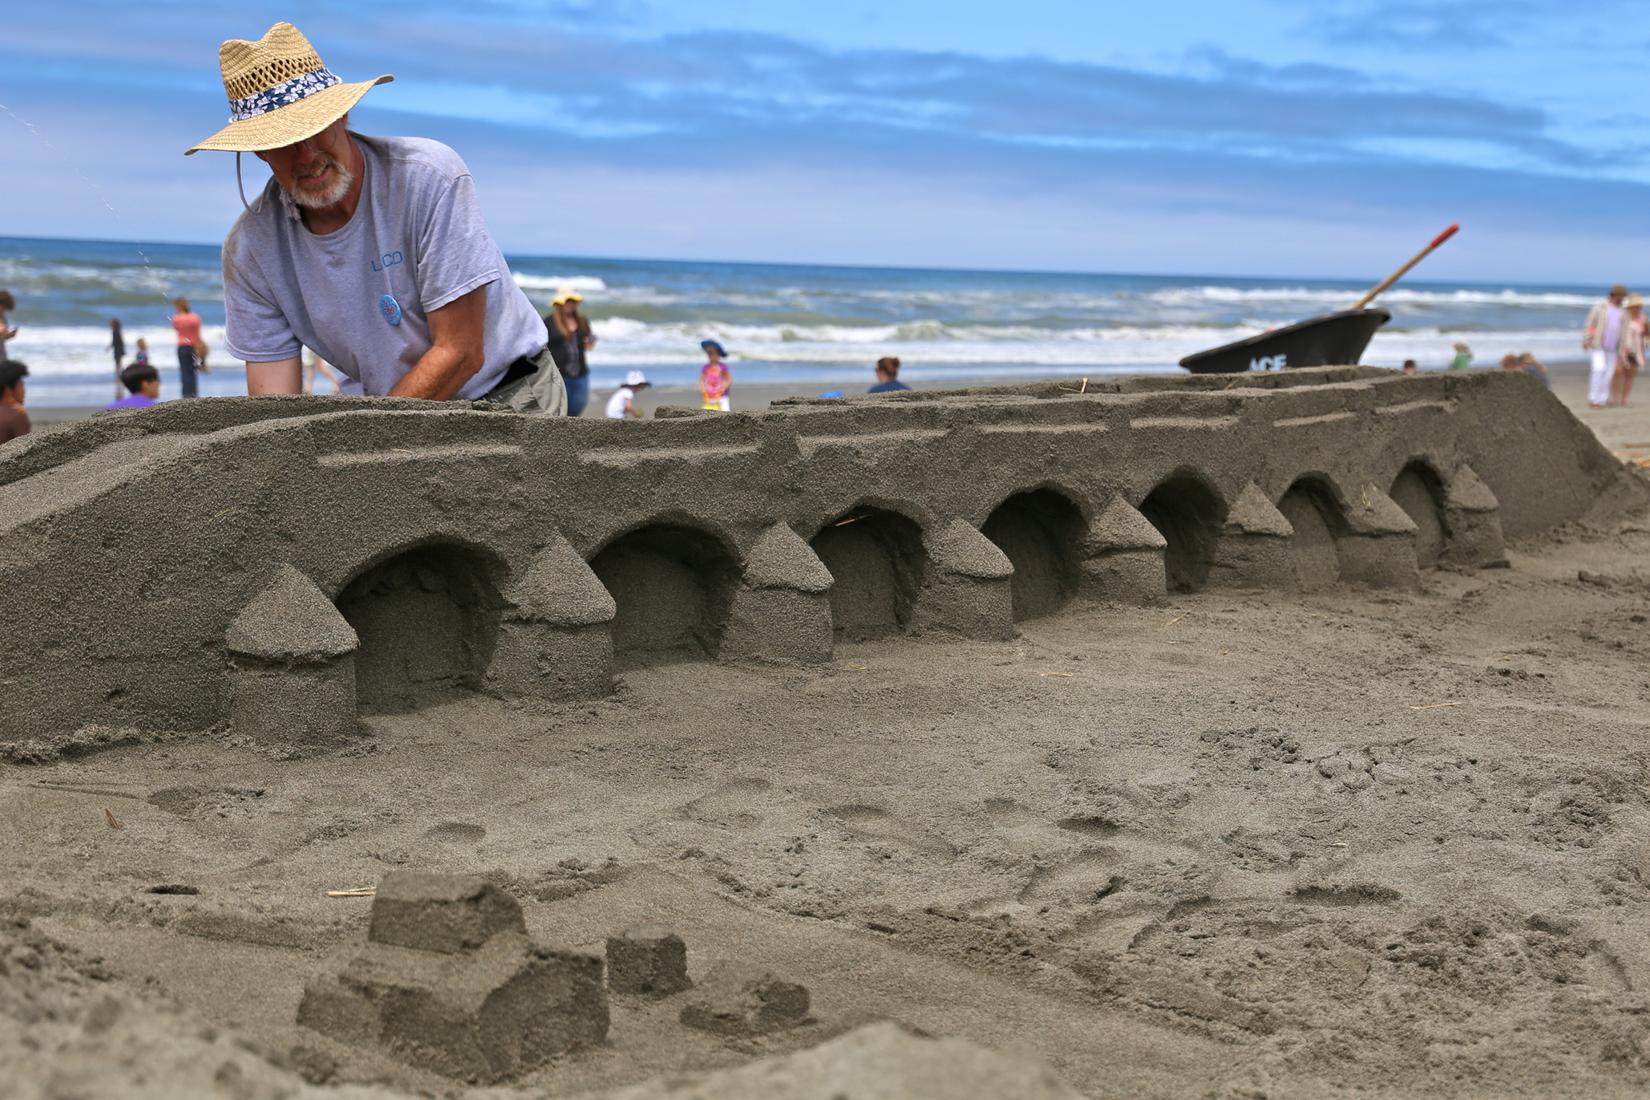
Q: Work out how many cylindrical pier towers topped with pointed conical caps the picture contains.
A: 8